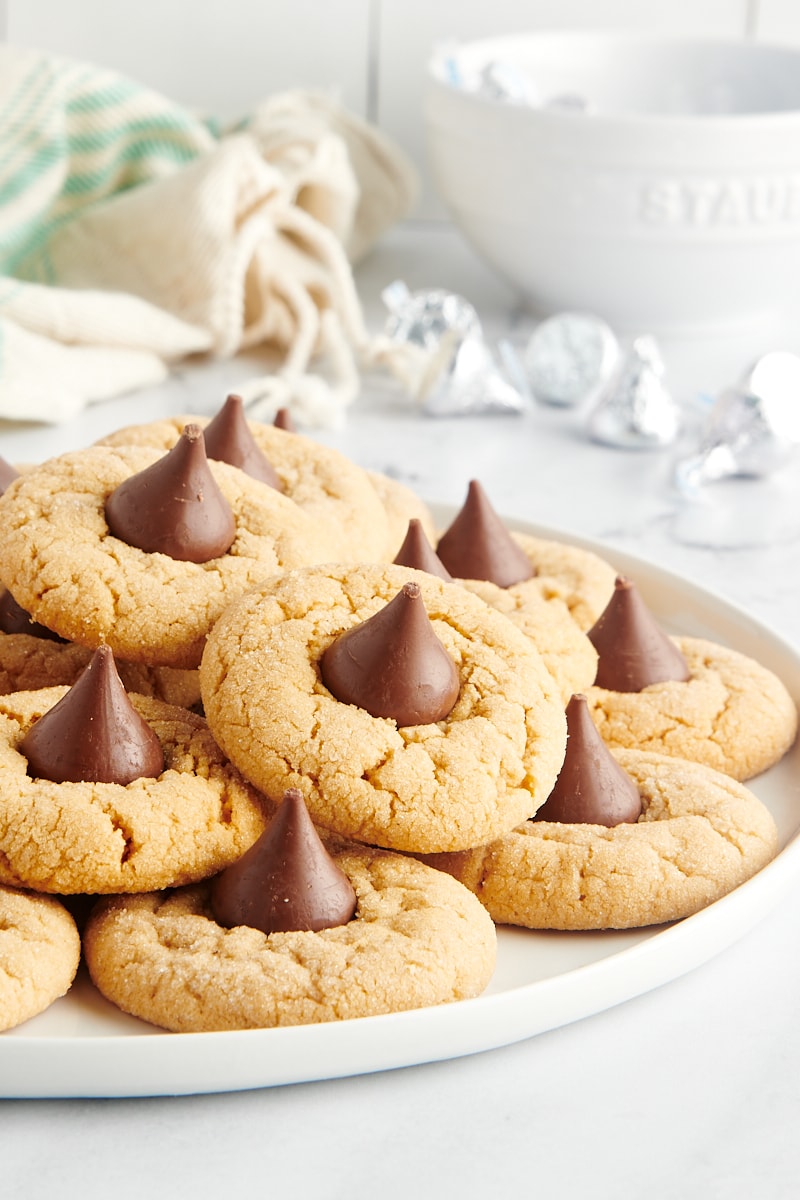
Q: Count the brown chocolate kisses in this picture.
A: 12